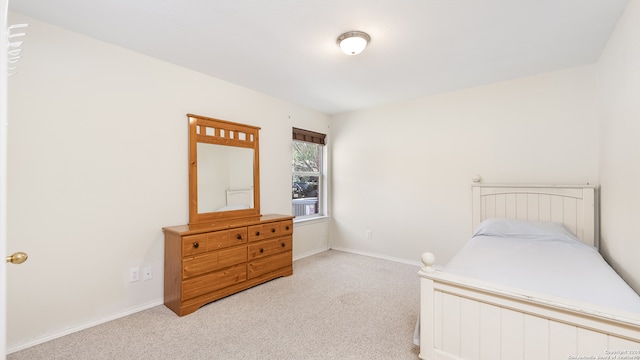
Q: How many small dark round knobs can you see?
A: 7